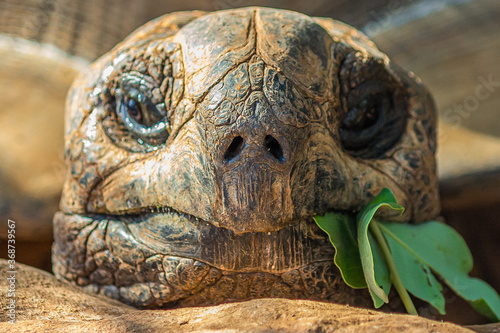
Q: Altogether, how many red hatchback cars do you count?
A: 0